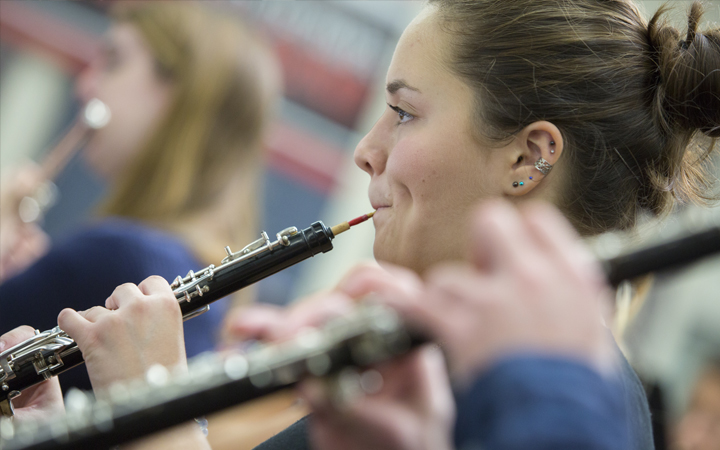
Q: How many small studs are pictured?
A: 5